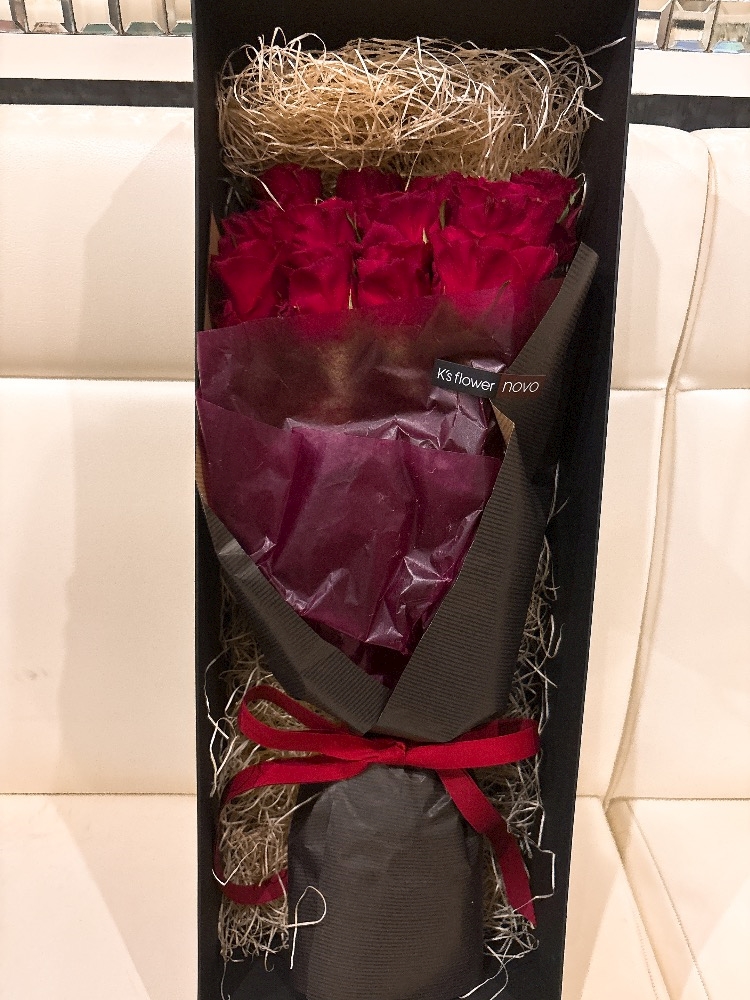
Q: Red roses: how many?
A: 12